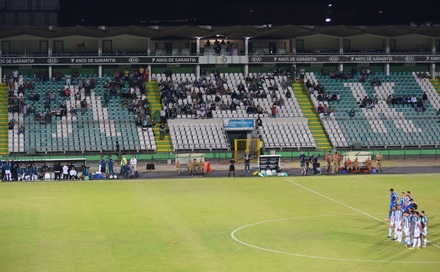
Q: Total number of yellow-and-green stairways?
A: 4